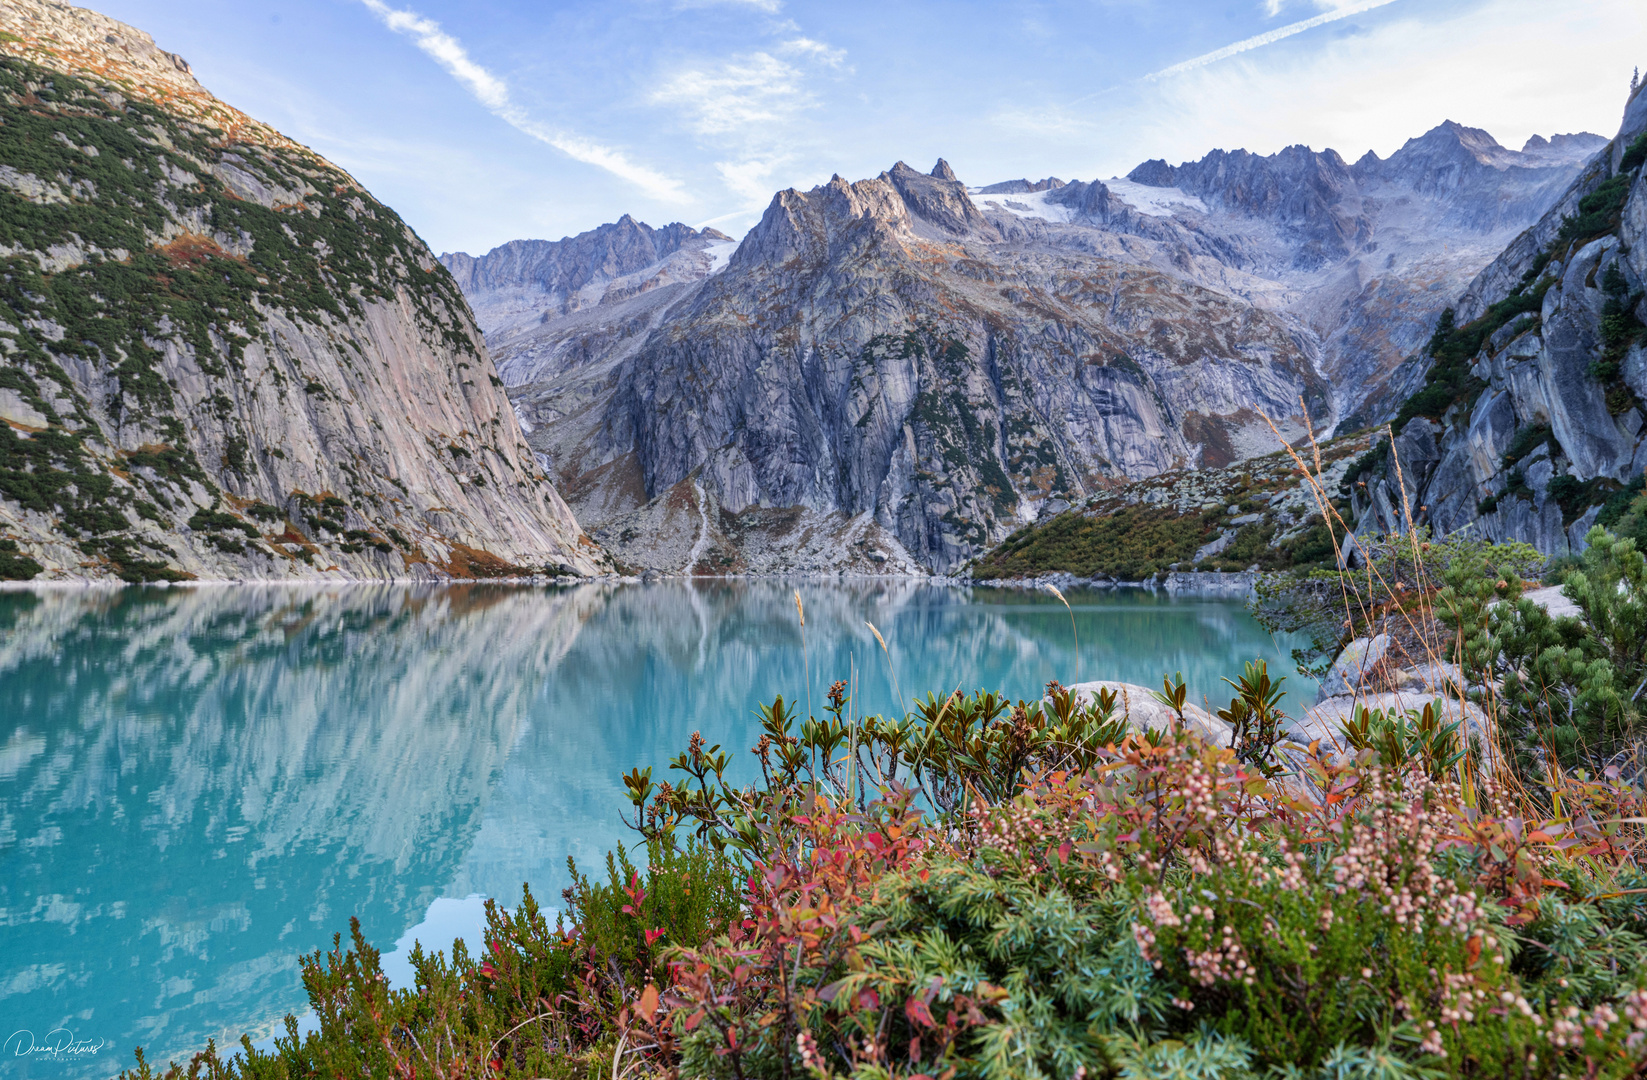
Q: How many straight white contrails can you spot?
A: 2